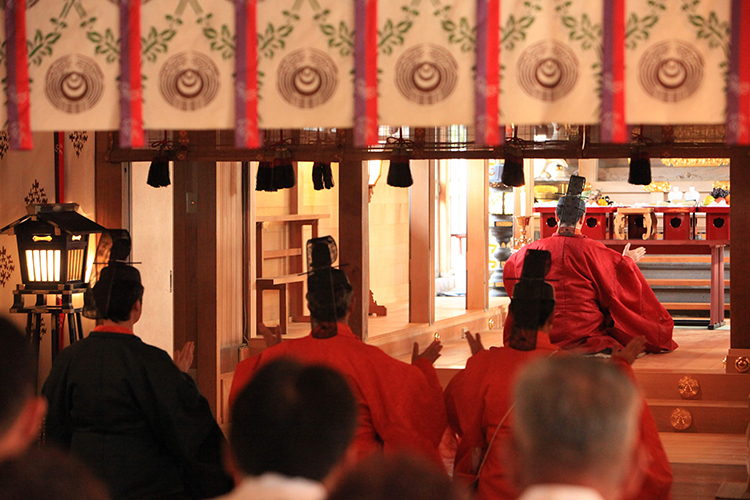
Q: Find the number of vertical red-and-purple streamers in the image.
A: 7